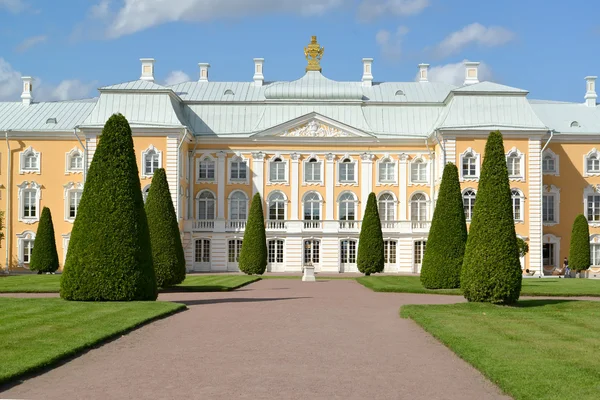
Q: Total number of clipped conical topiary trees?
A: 8